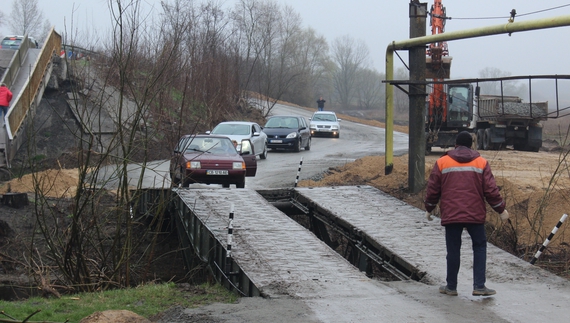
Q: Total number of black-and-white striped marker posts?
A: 3